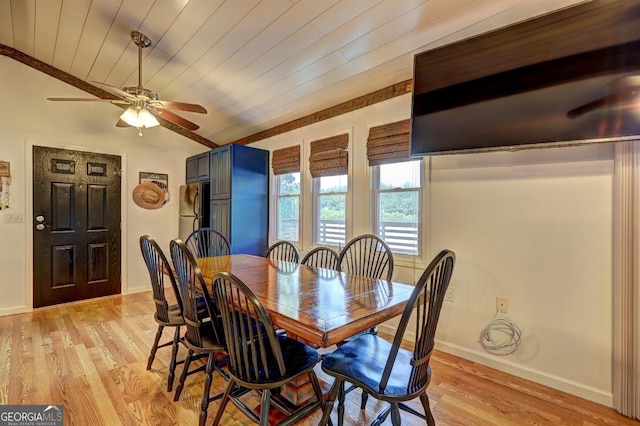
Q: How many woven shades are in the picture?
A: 3